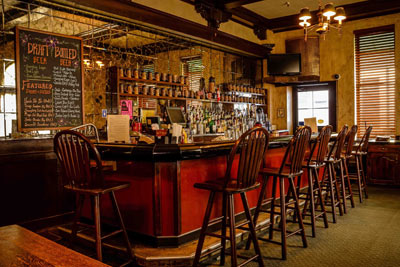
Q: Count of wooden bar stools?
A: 7